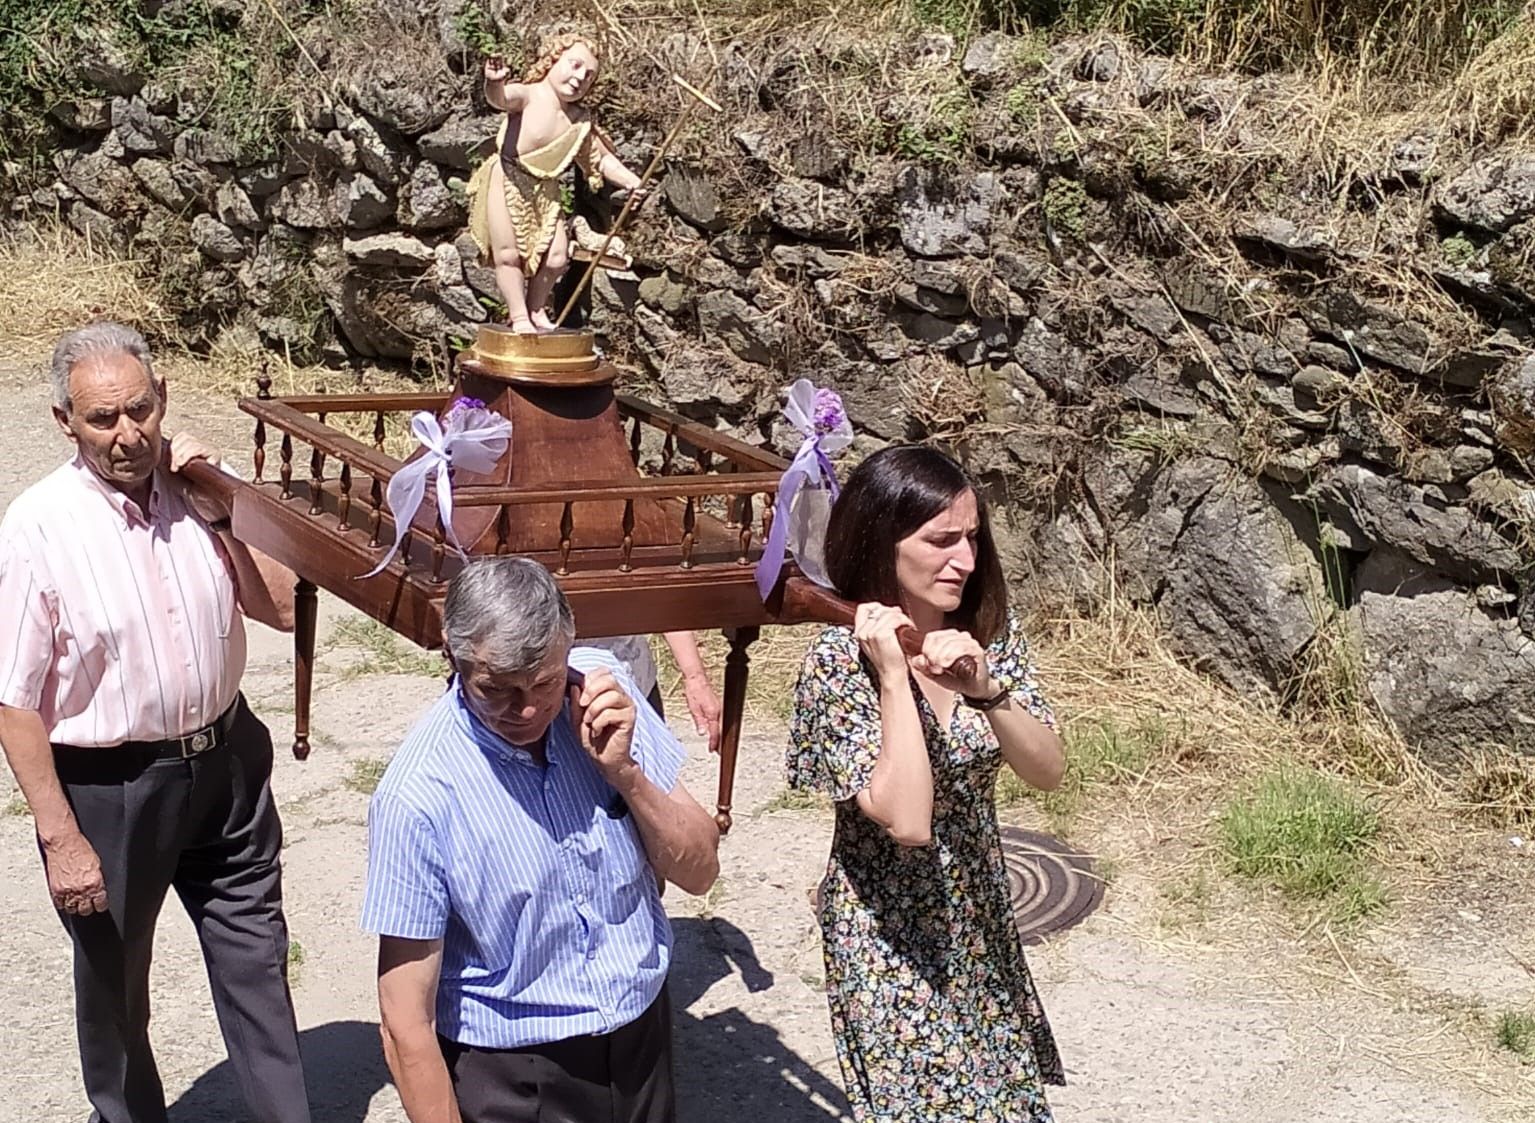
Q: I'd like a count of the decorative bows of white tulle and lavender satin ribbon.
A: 2